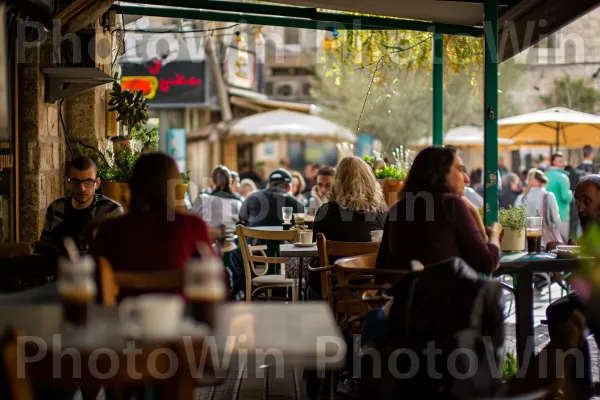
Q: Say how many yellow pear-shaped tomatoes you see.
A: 0